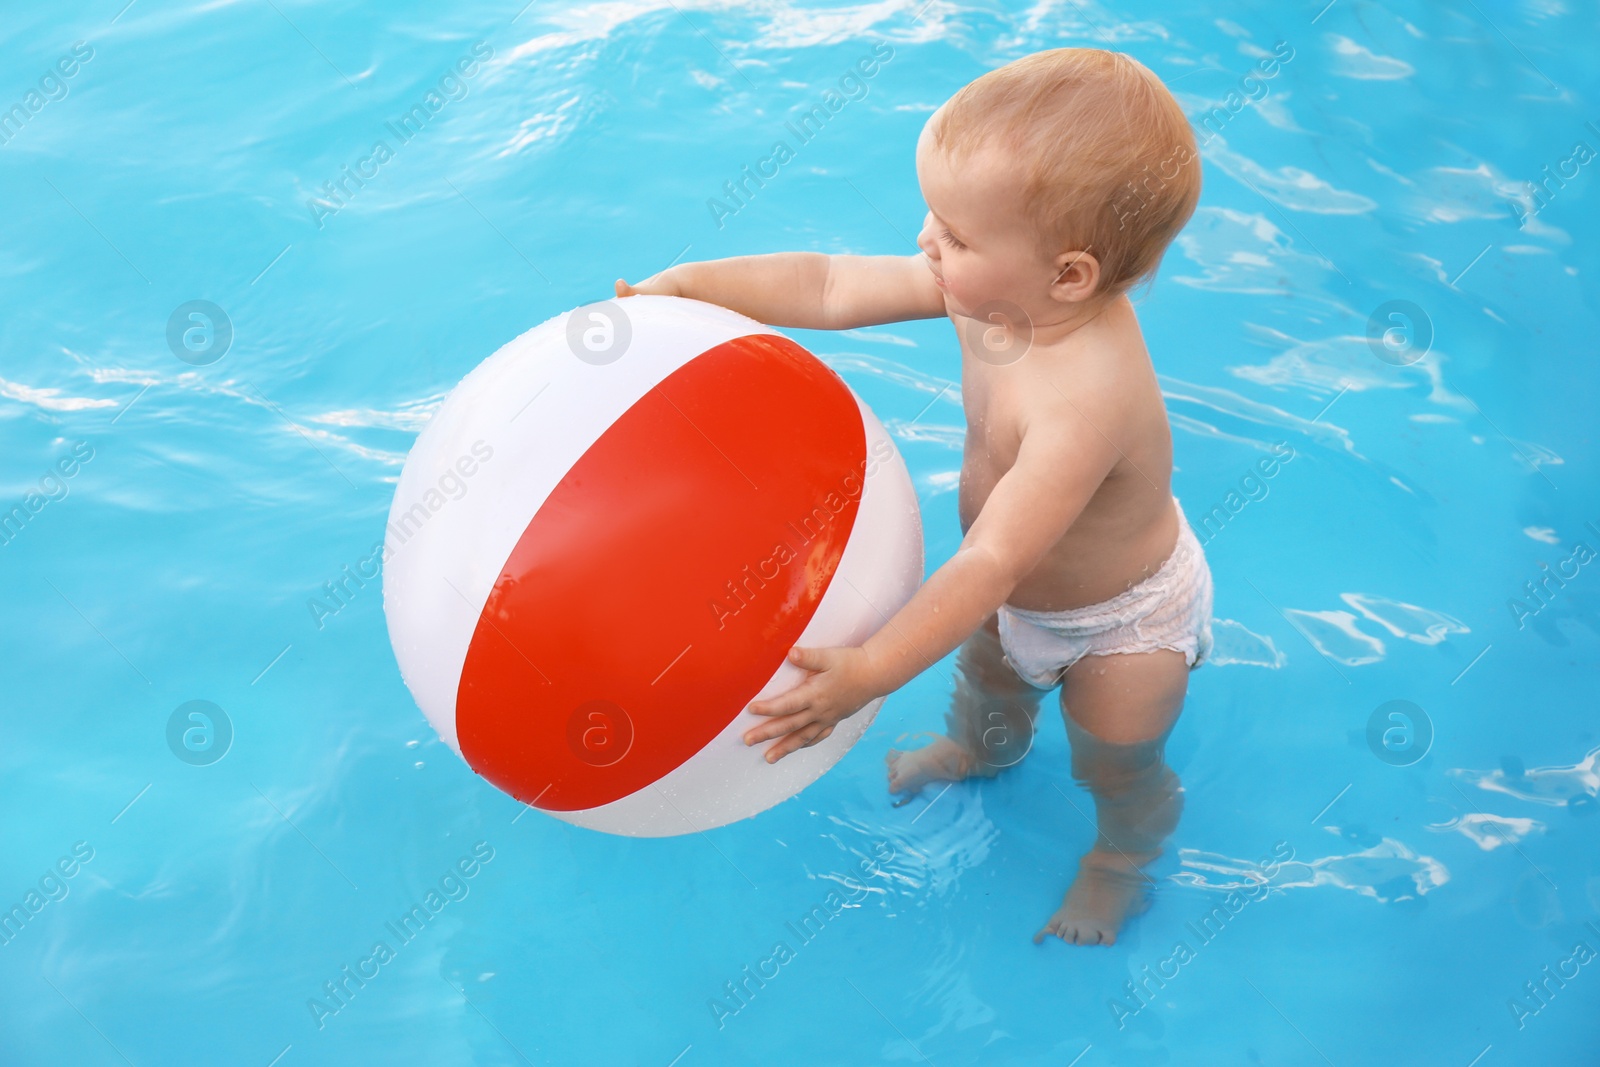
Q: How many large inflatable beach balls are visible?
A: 1